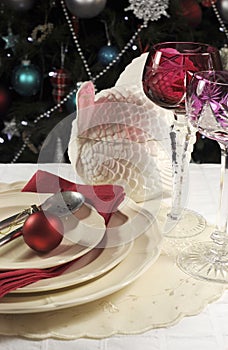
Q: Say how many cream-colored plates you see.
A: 3